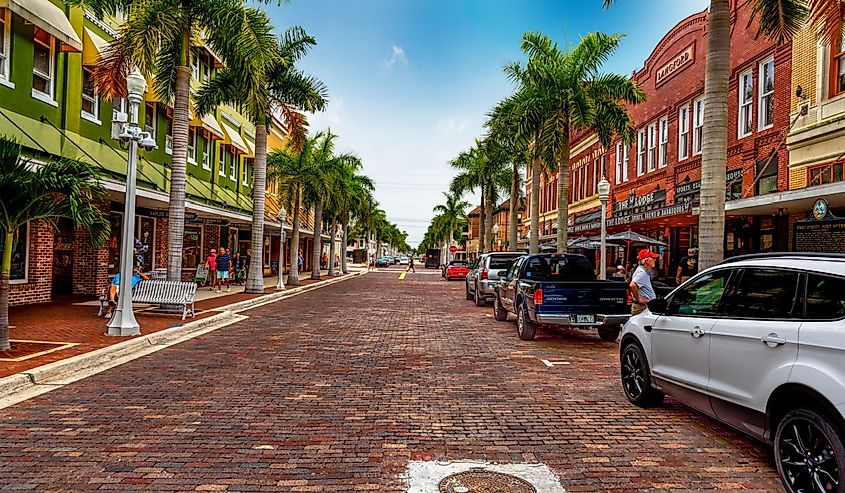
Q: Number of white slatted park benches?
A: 1